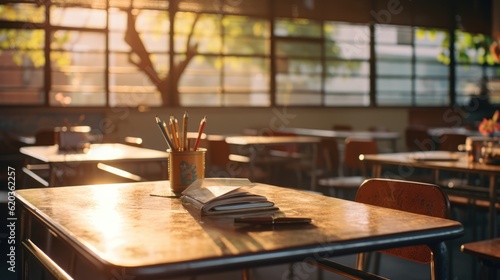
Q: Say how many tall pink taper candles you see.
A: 0